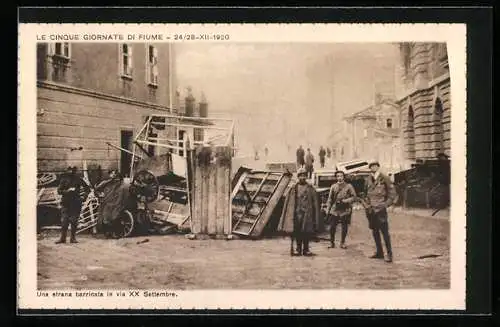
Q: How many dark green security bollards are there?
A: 0